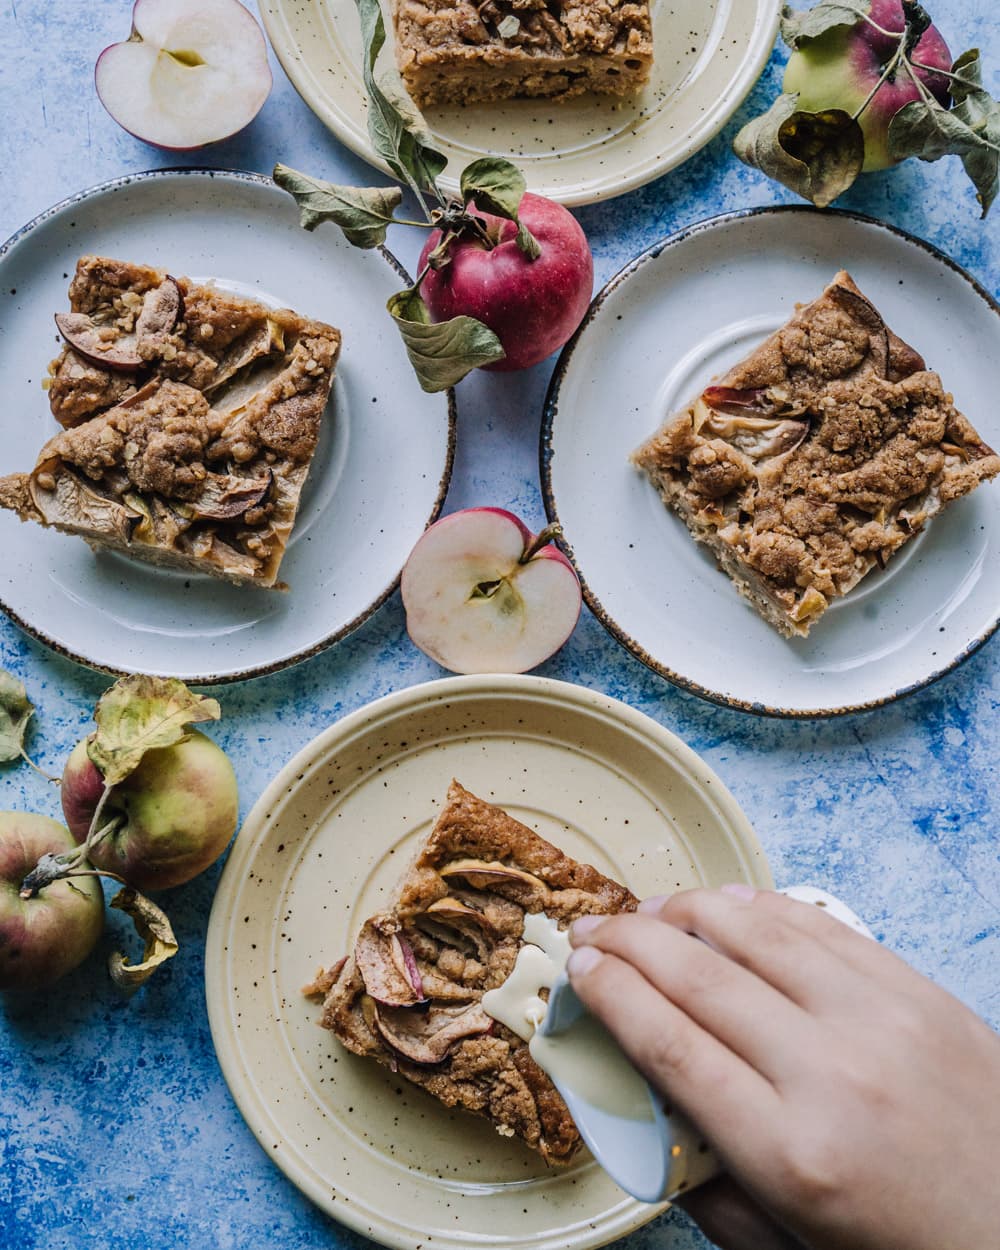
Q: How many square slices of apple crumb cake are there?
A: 4